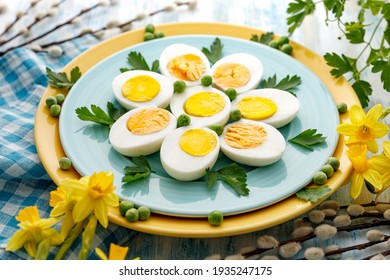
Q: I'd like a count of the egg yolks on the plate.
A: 8